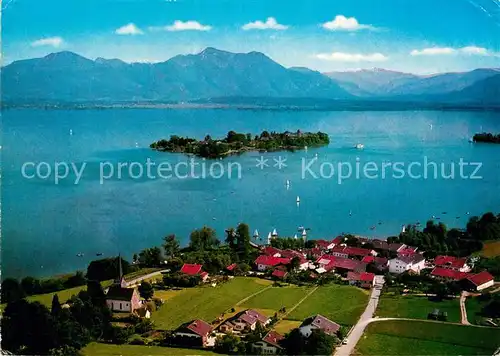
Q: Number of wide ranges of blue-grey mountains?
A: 1